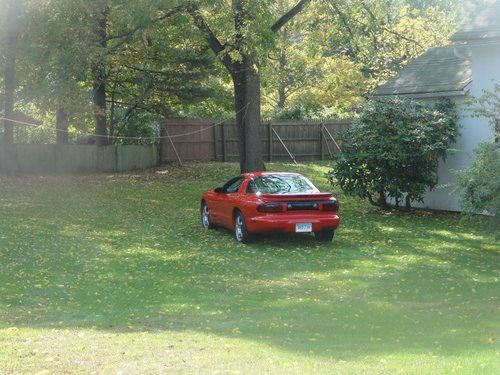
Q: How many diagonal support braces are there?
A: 3